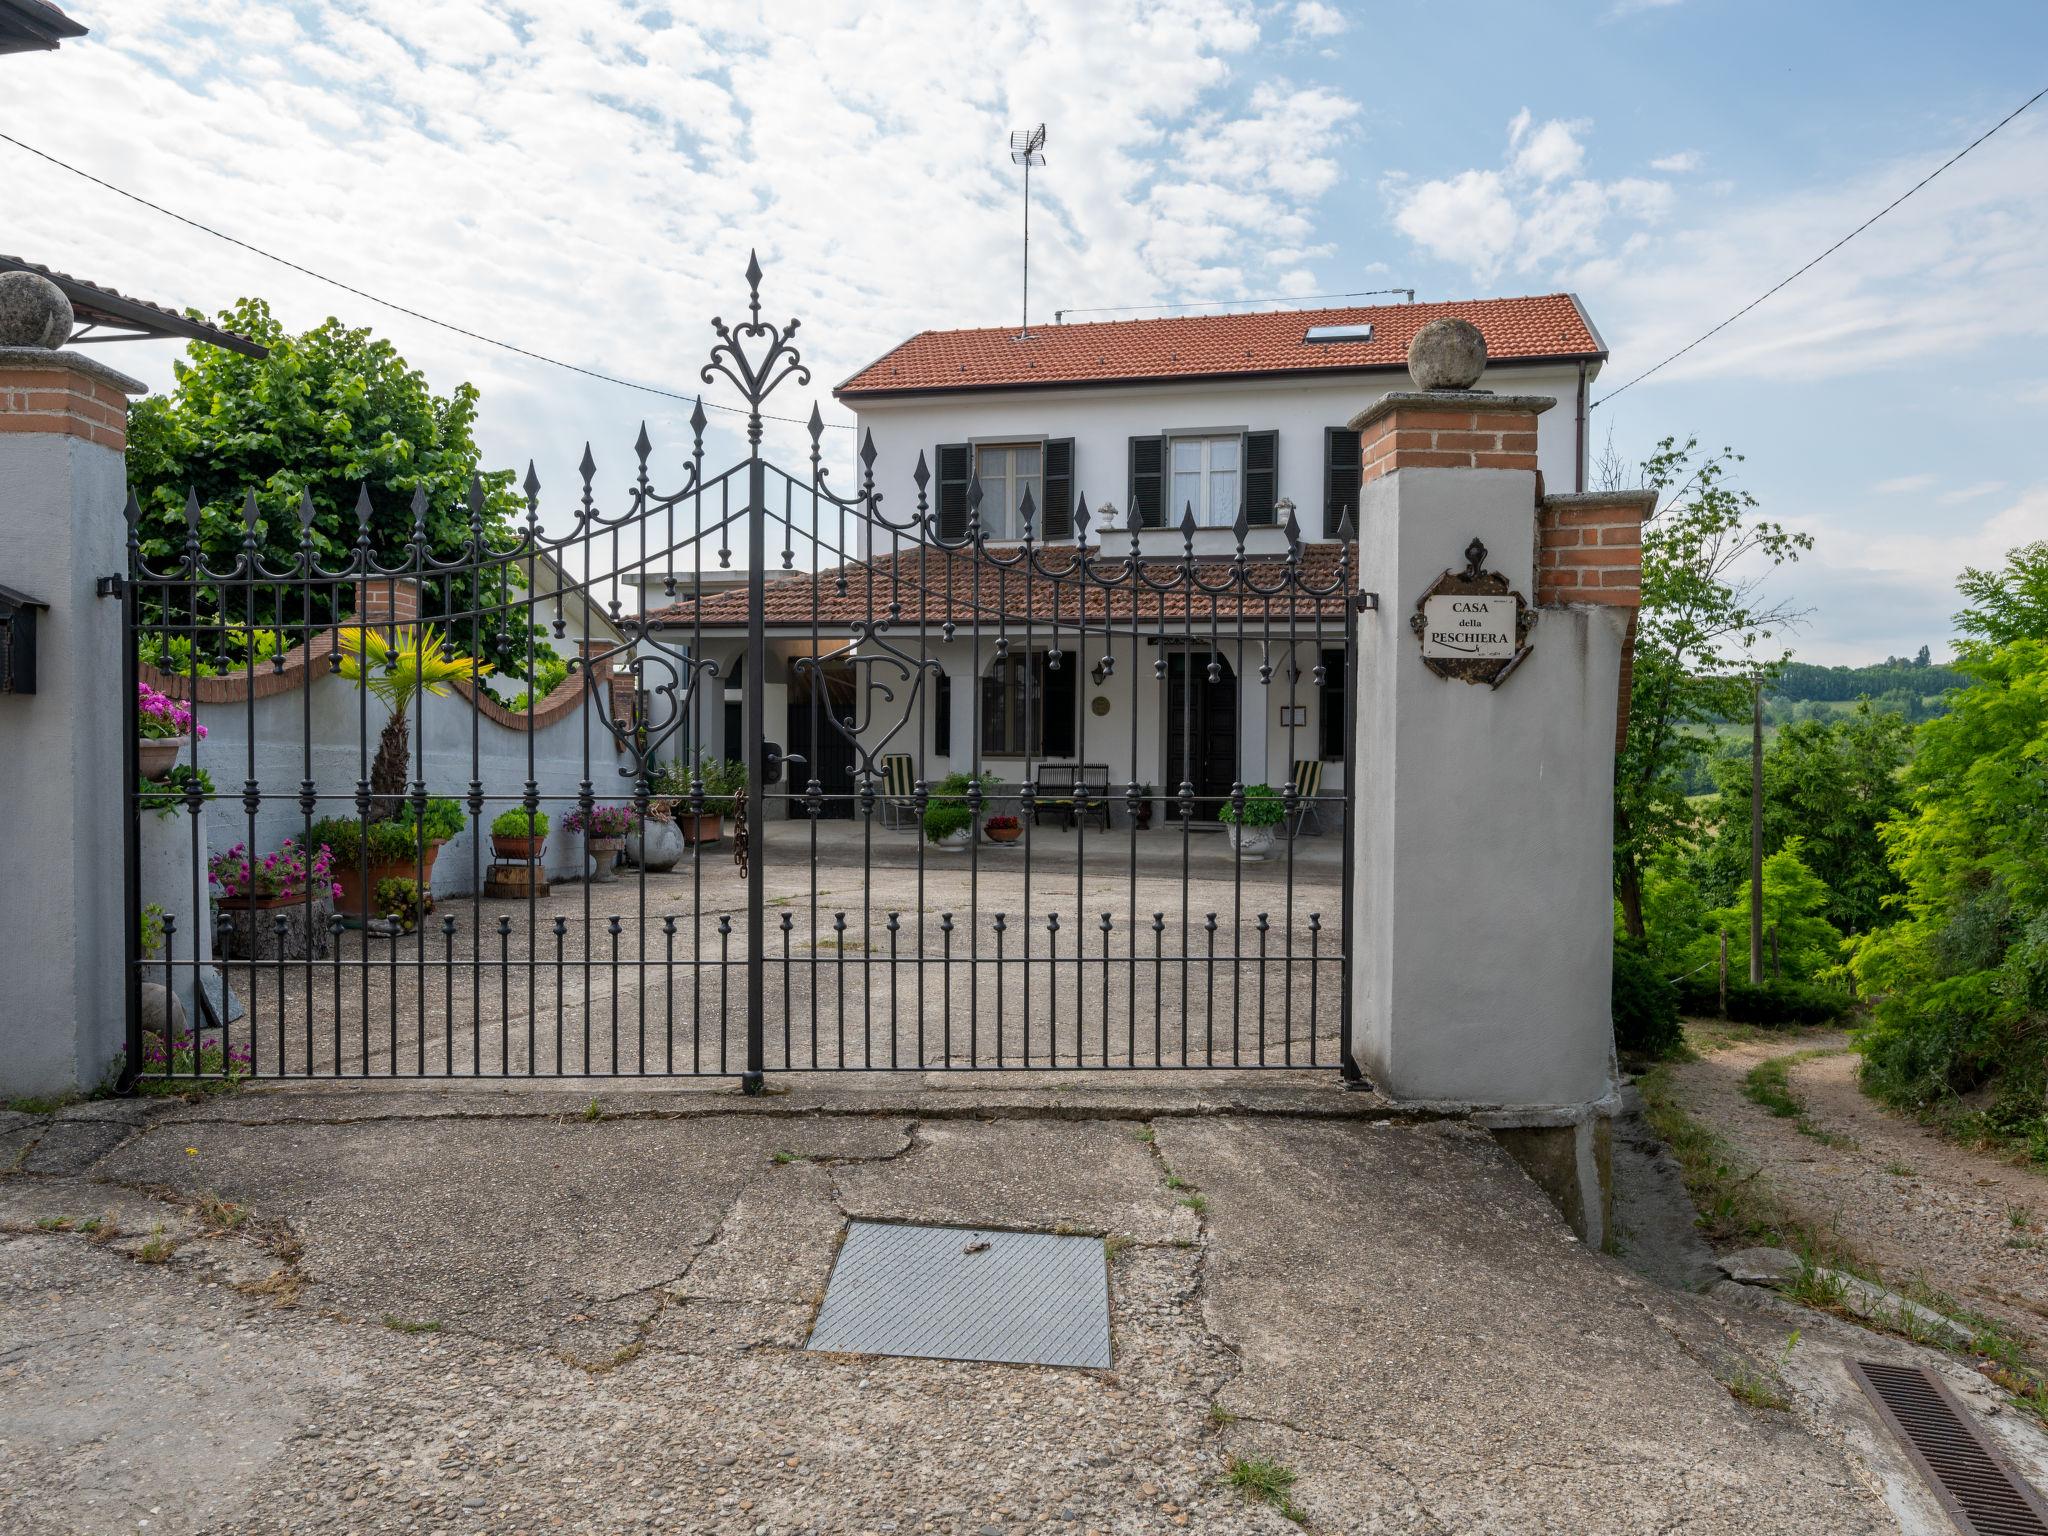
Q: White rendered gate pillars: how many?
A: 2